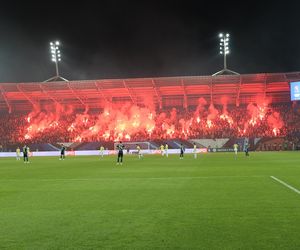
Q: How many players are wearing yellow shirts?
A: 7